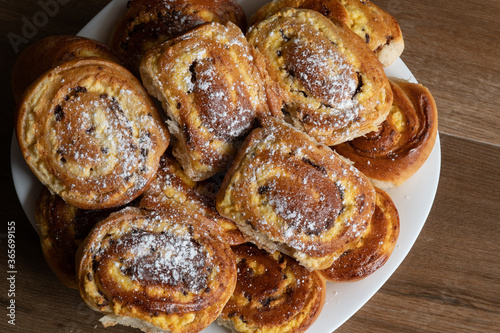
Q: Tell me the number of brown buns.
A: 13